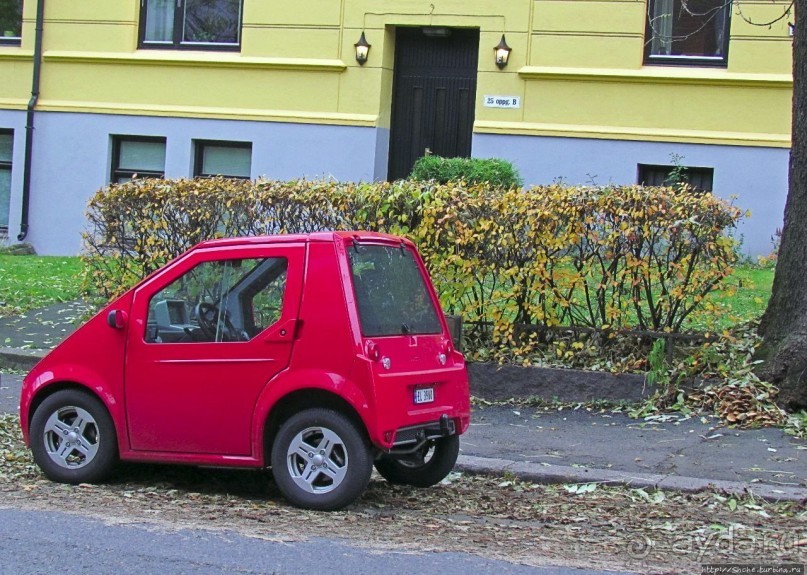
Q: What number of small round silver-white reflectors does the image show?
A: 2